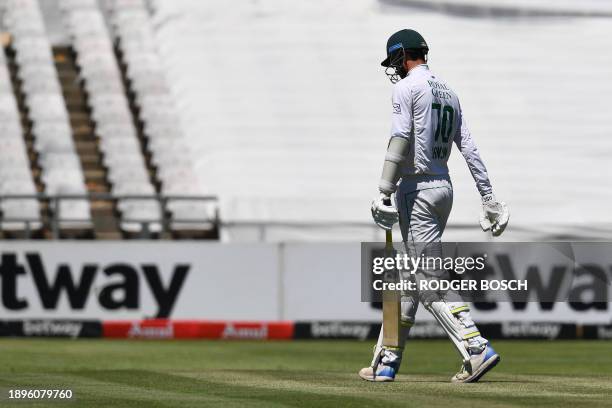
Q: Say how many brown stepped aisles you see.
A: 1